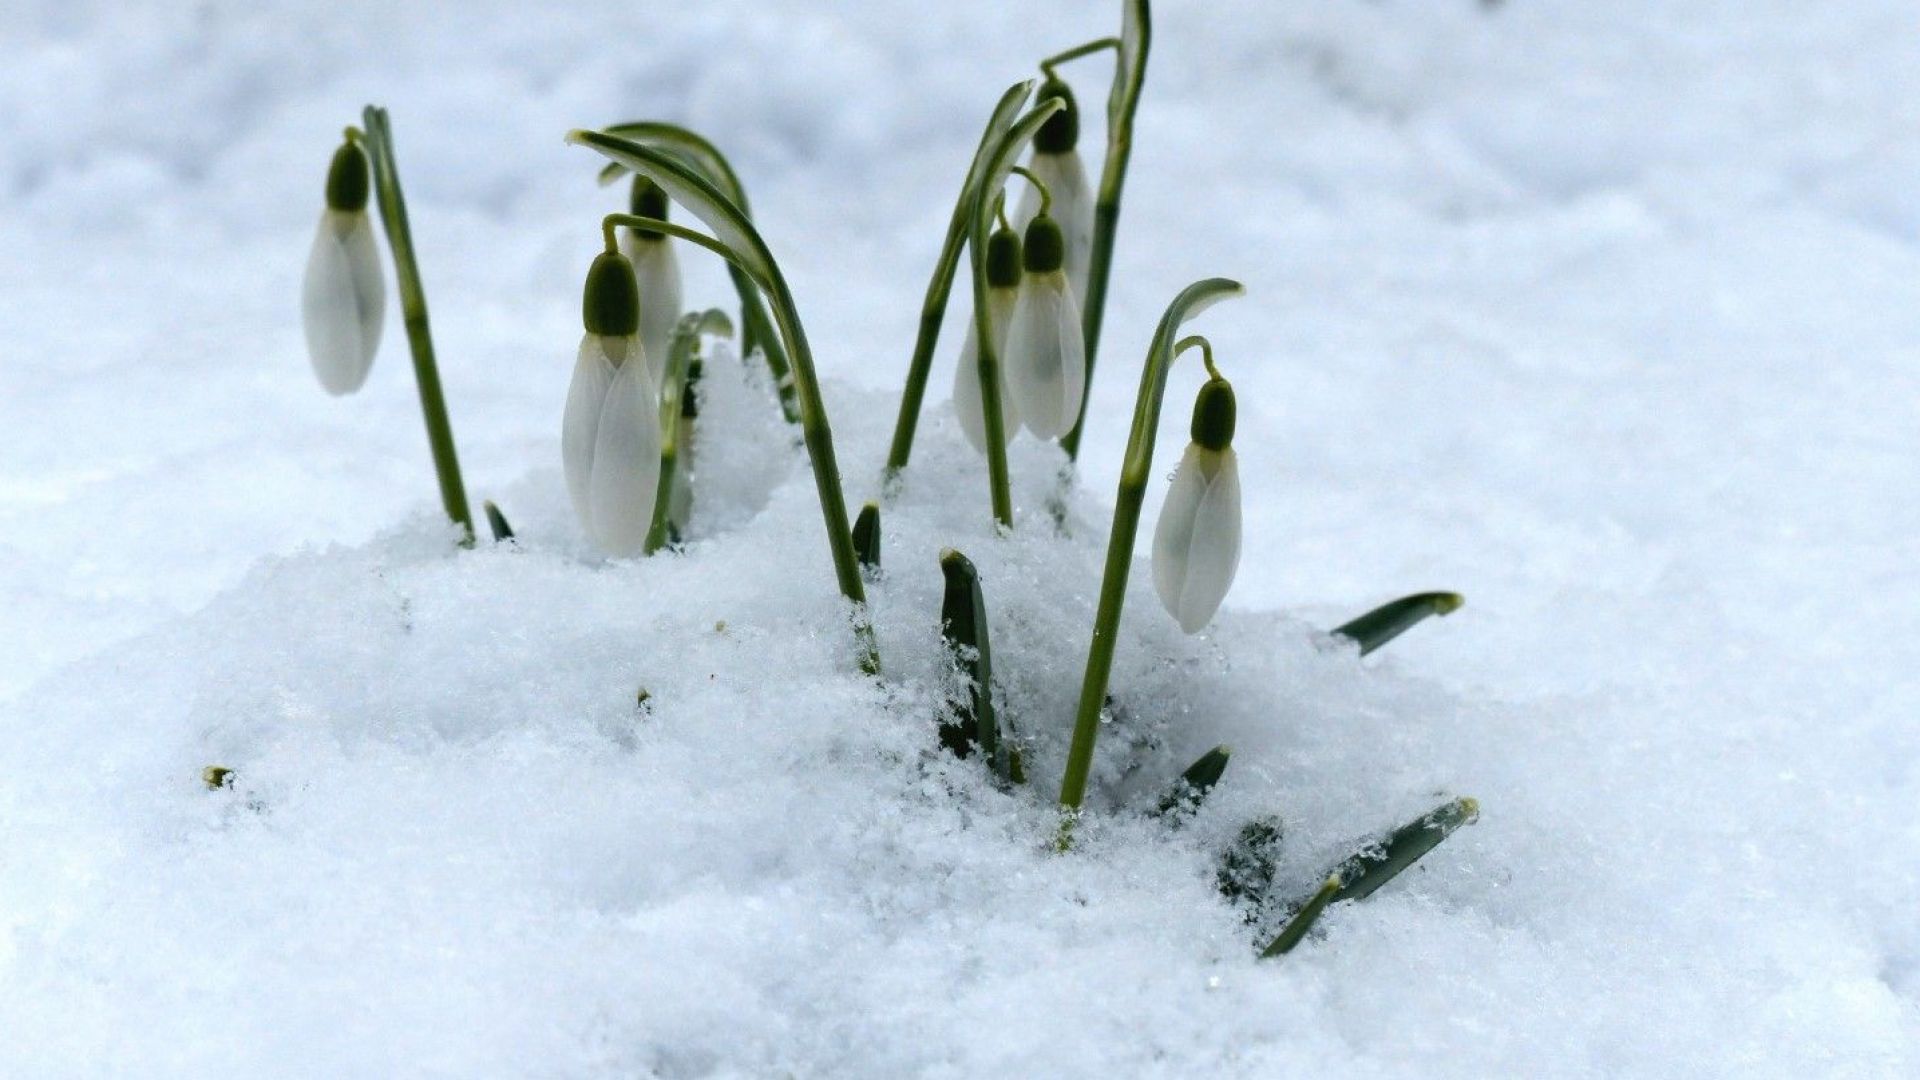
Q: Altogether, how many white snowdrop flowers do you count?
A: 7